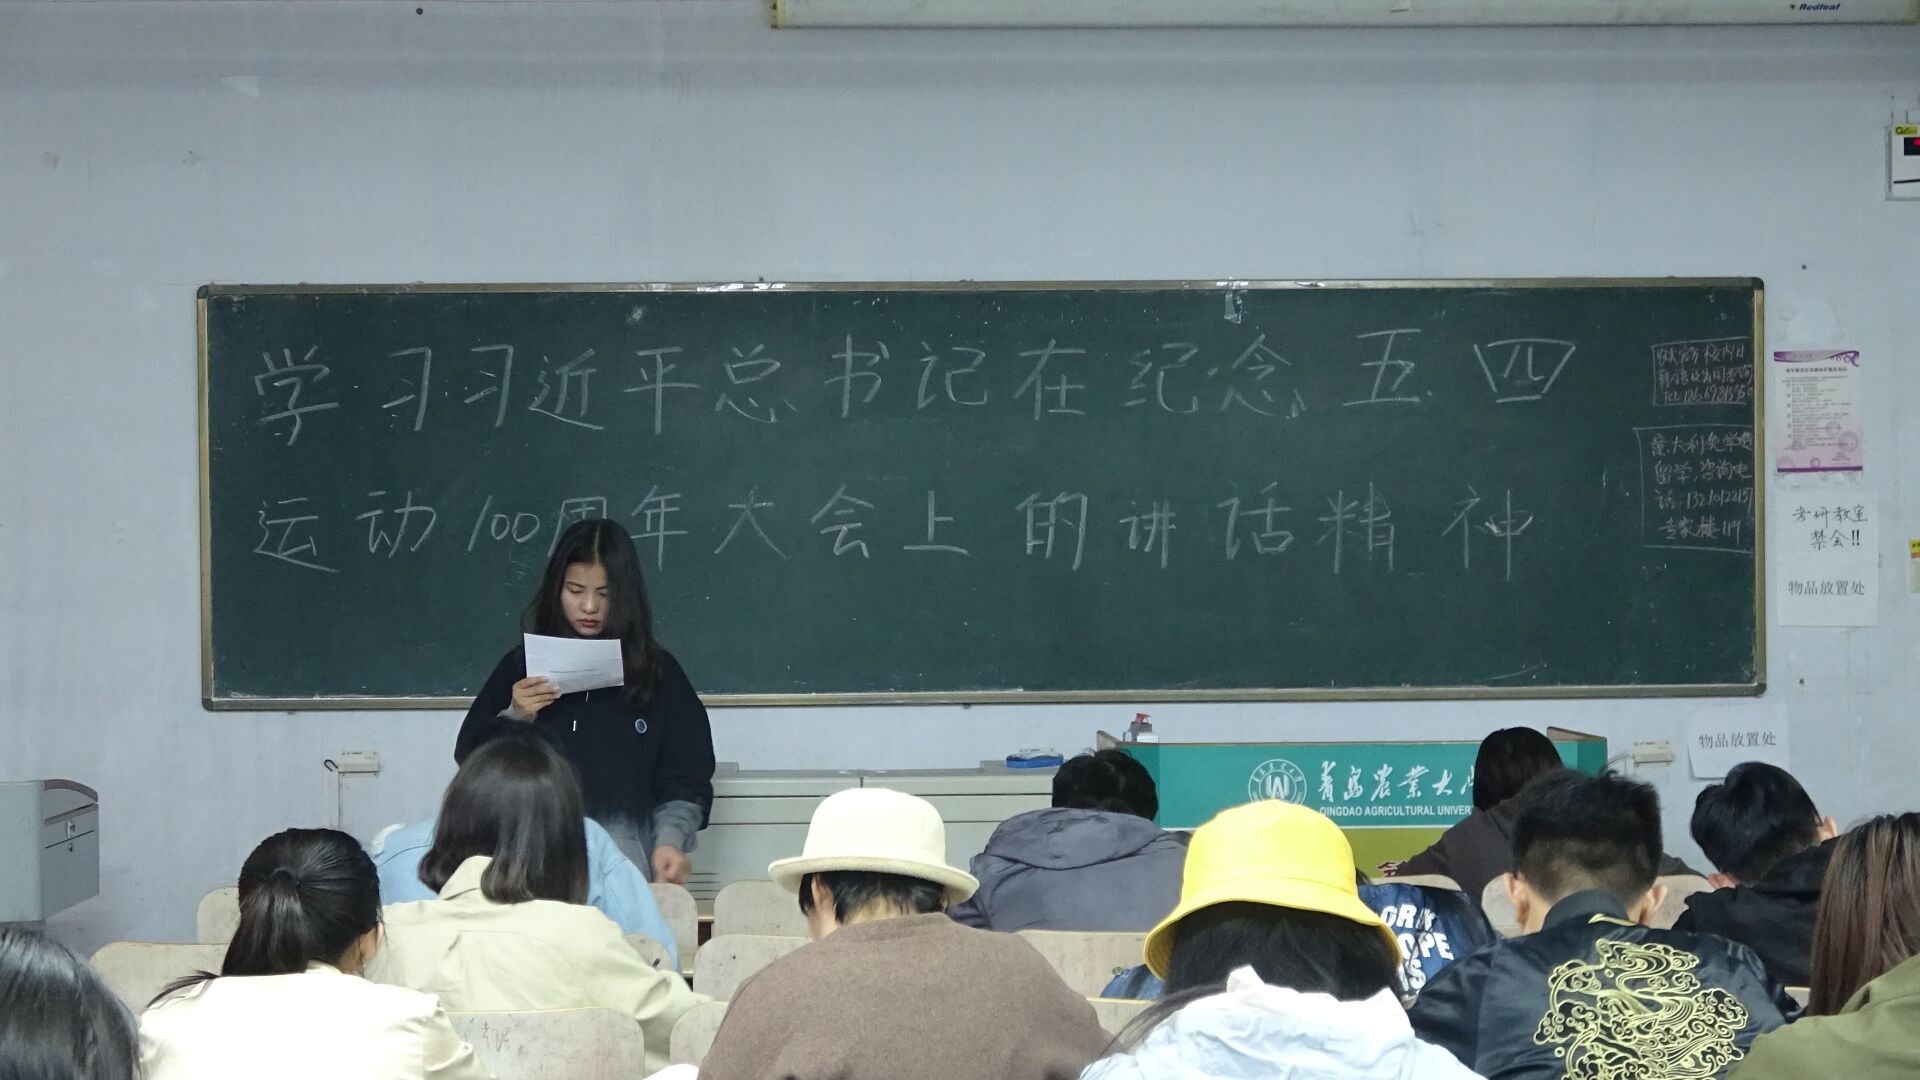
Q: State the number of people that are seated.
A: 12